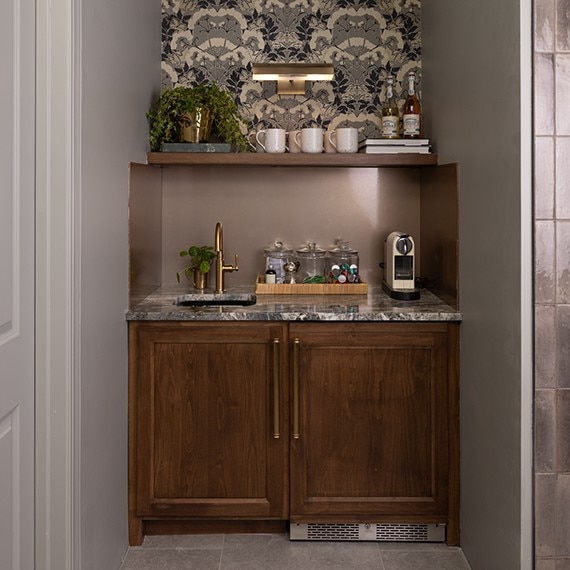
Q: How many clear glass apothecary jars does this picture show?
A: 3